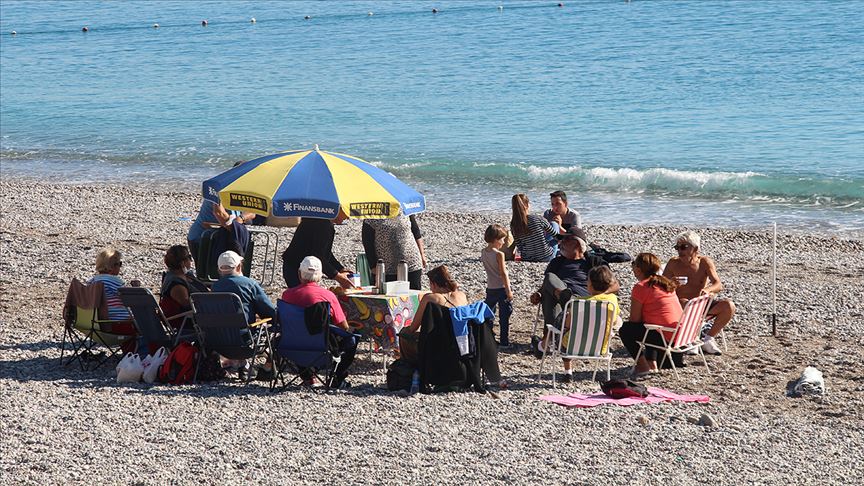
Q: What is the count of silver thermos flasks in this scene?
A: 2